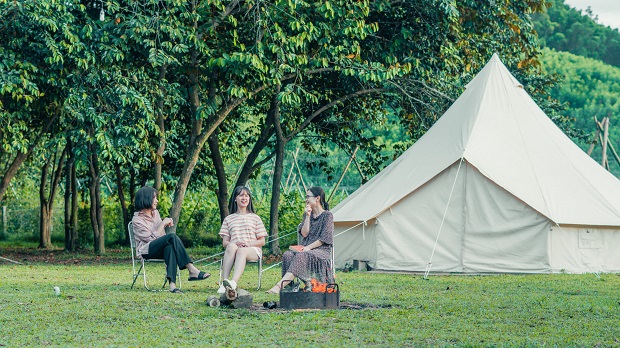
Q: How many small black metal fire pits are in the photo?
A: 1